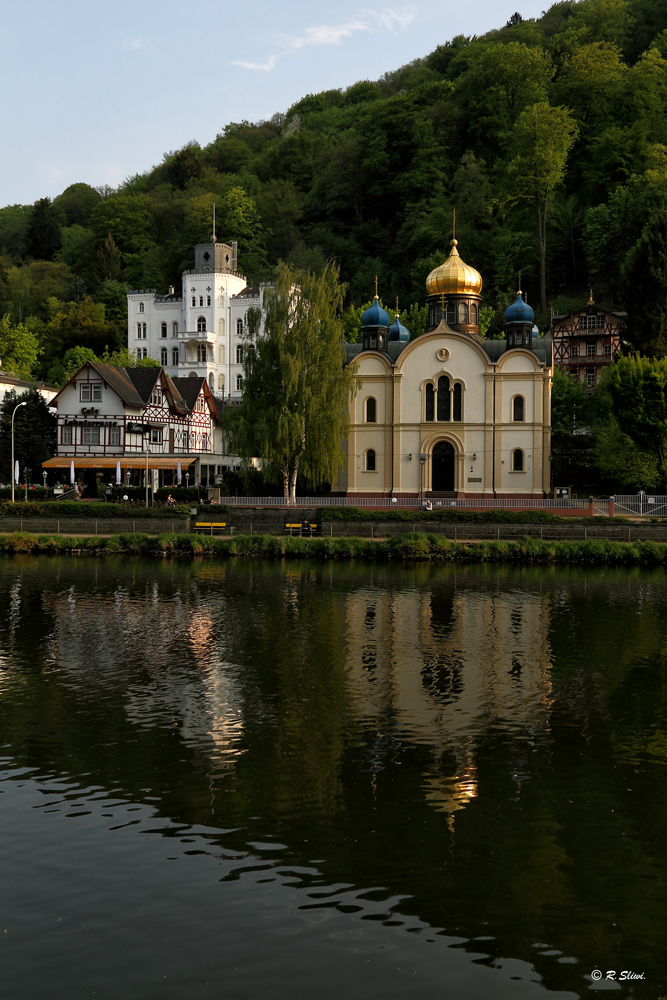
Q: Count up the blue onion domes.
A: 4